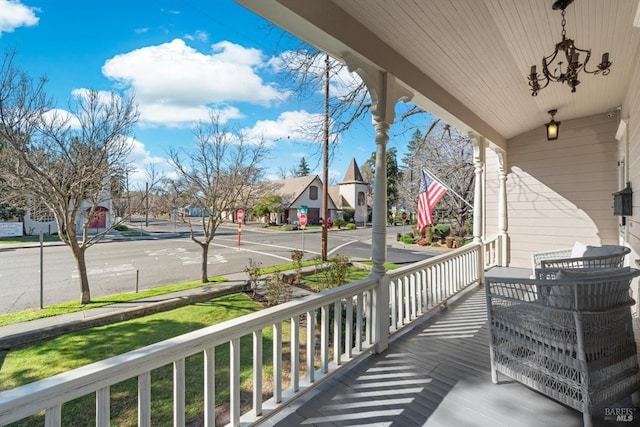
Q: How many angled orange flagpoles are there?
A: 0